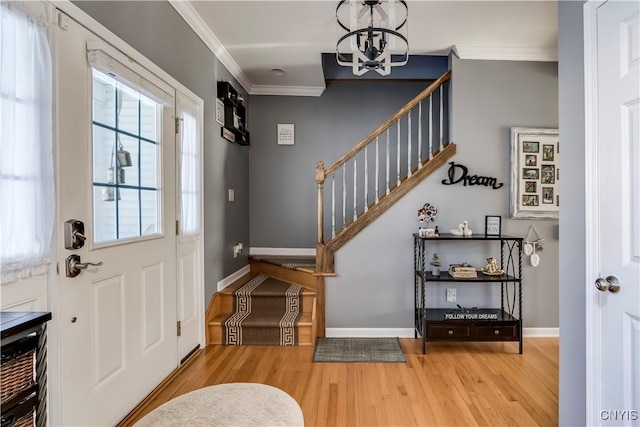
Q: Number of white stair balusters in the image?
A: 11